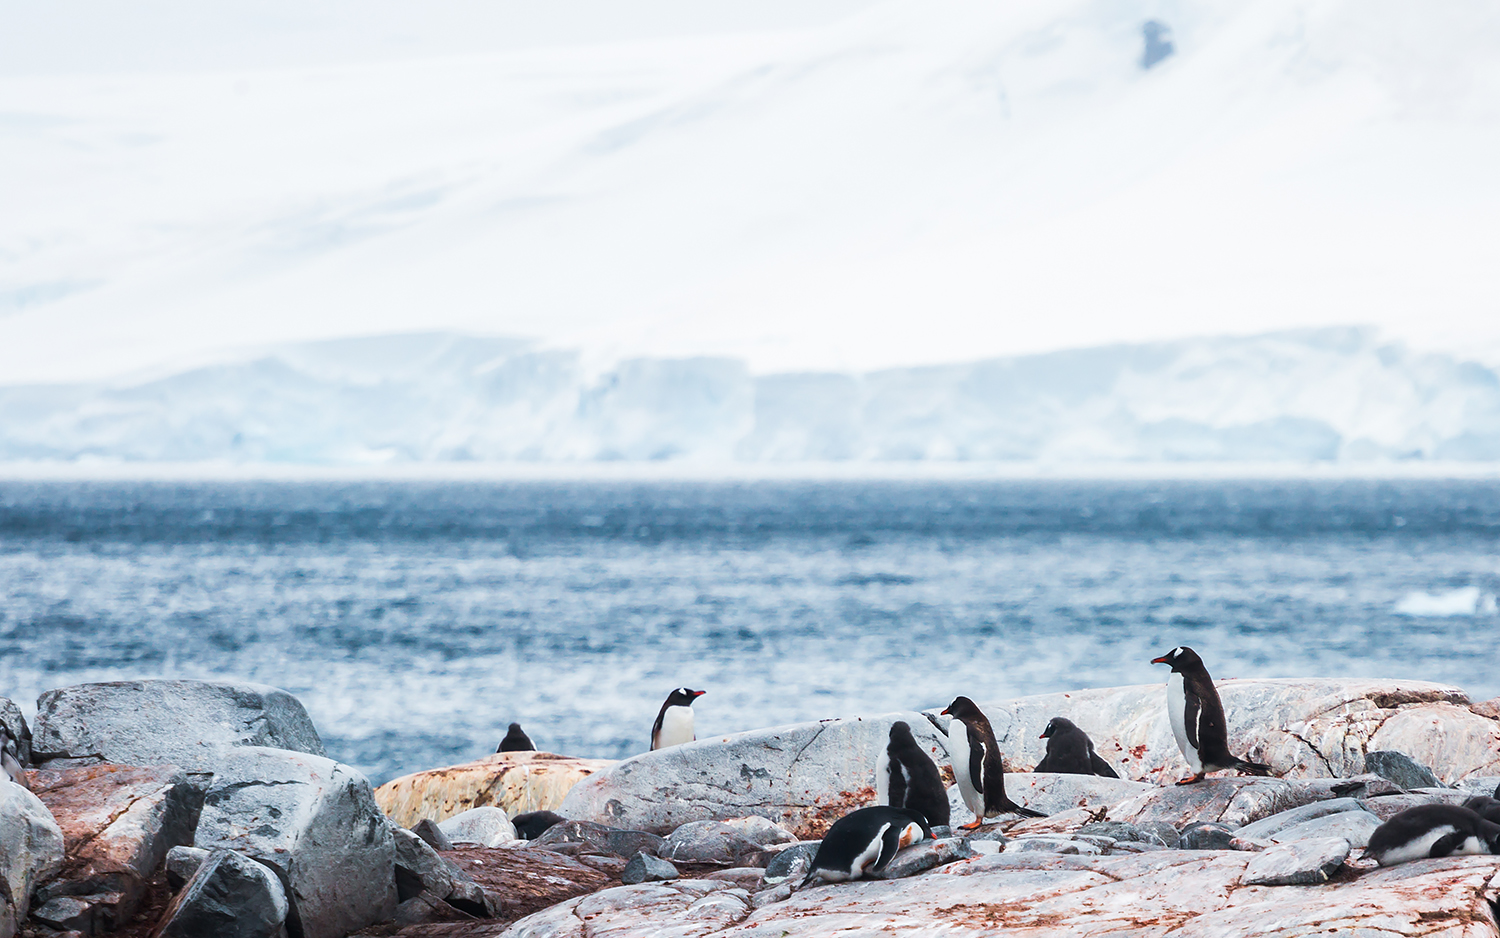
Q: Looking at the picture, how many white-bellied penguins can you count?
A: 6